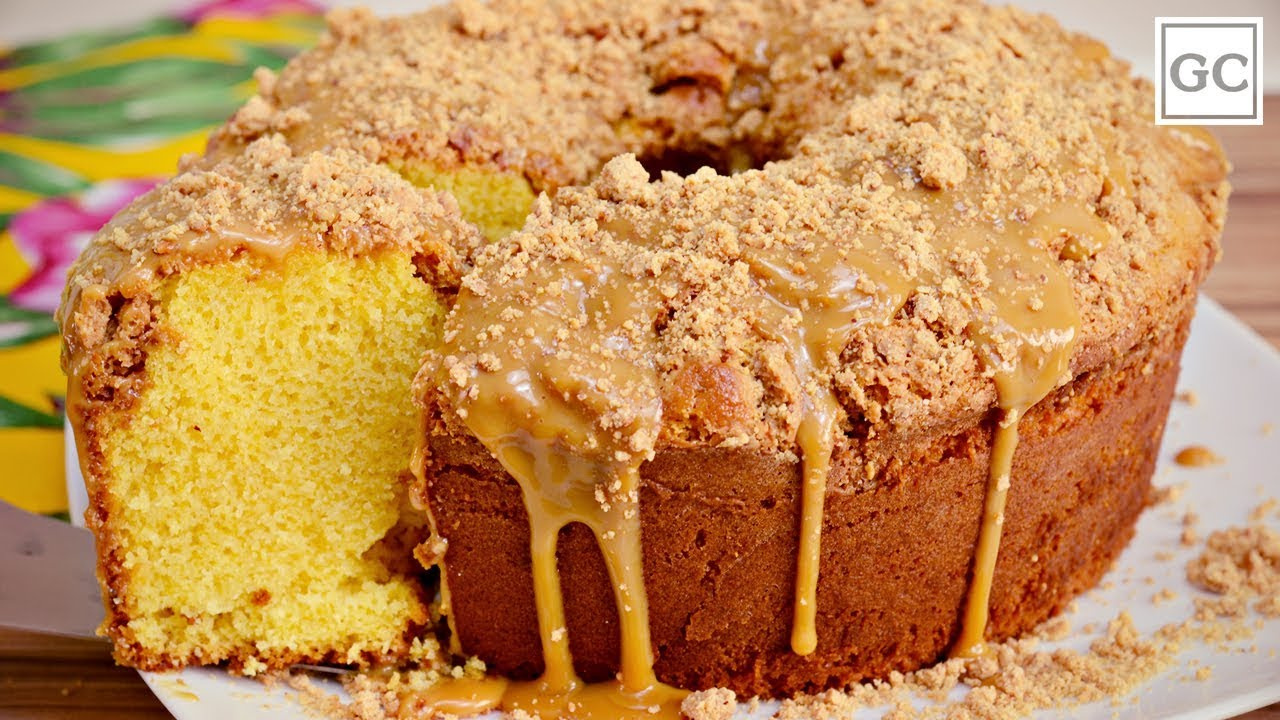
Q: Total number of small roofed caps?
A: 0